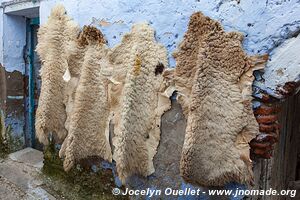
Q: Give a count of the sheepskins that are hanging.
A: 4